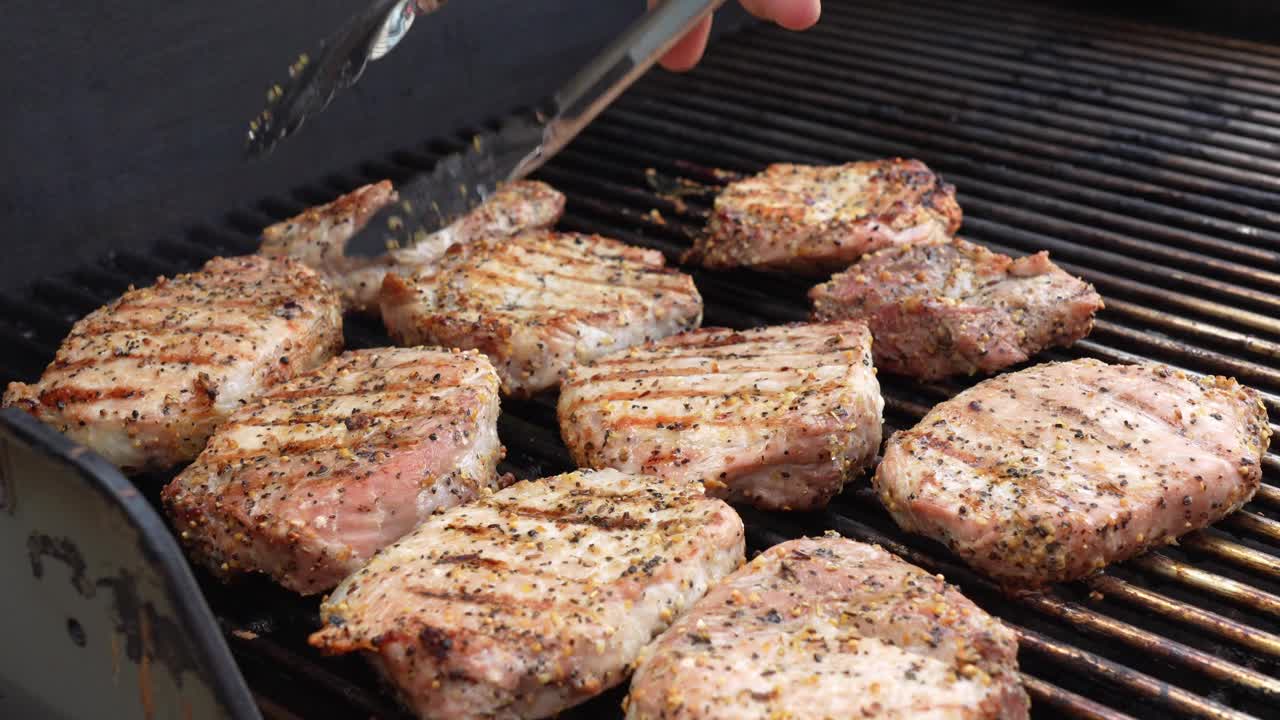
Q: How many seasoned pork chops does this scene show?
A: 10